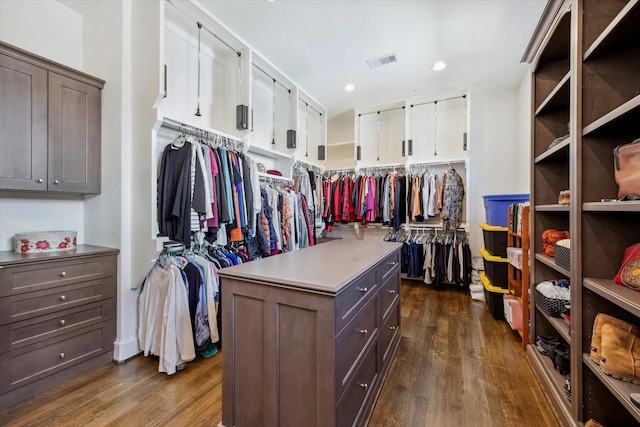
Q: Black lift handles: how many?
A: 5